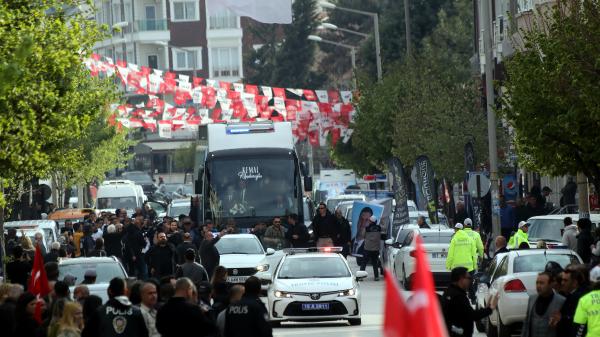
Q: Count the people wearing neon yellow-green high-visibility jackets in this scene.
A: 4